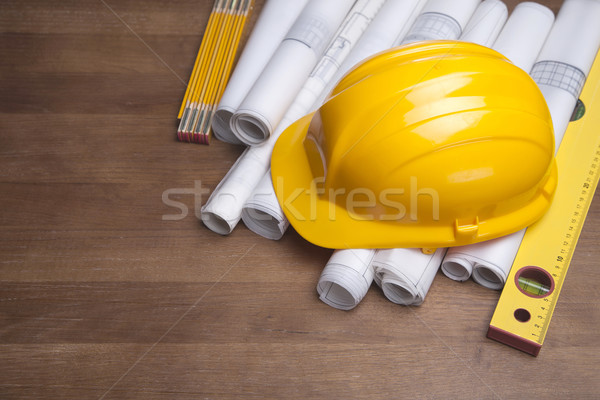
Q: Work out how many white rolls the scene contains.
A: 8